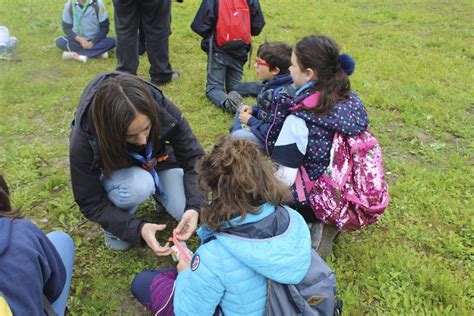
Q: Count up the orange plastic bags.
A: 0